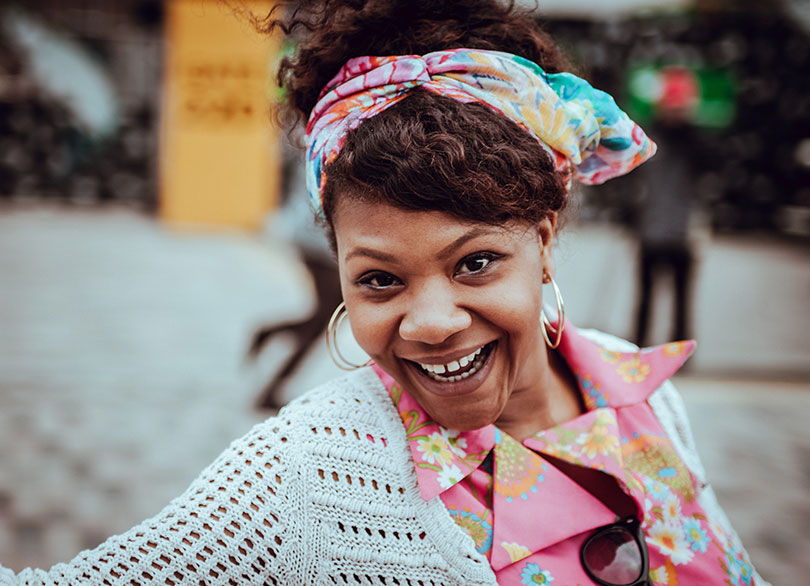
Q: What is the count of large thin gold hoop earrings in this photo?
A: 2